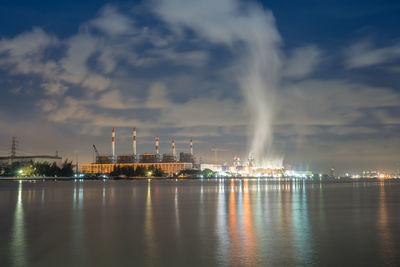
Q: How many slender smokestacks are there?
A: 5